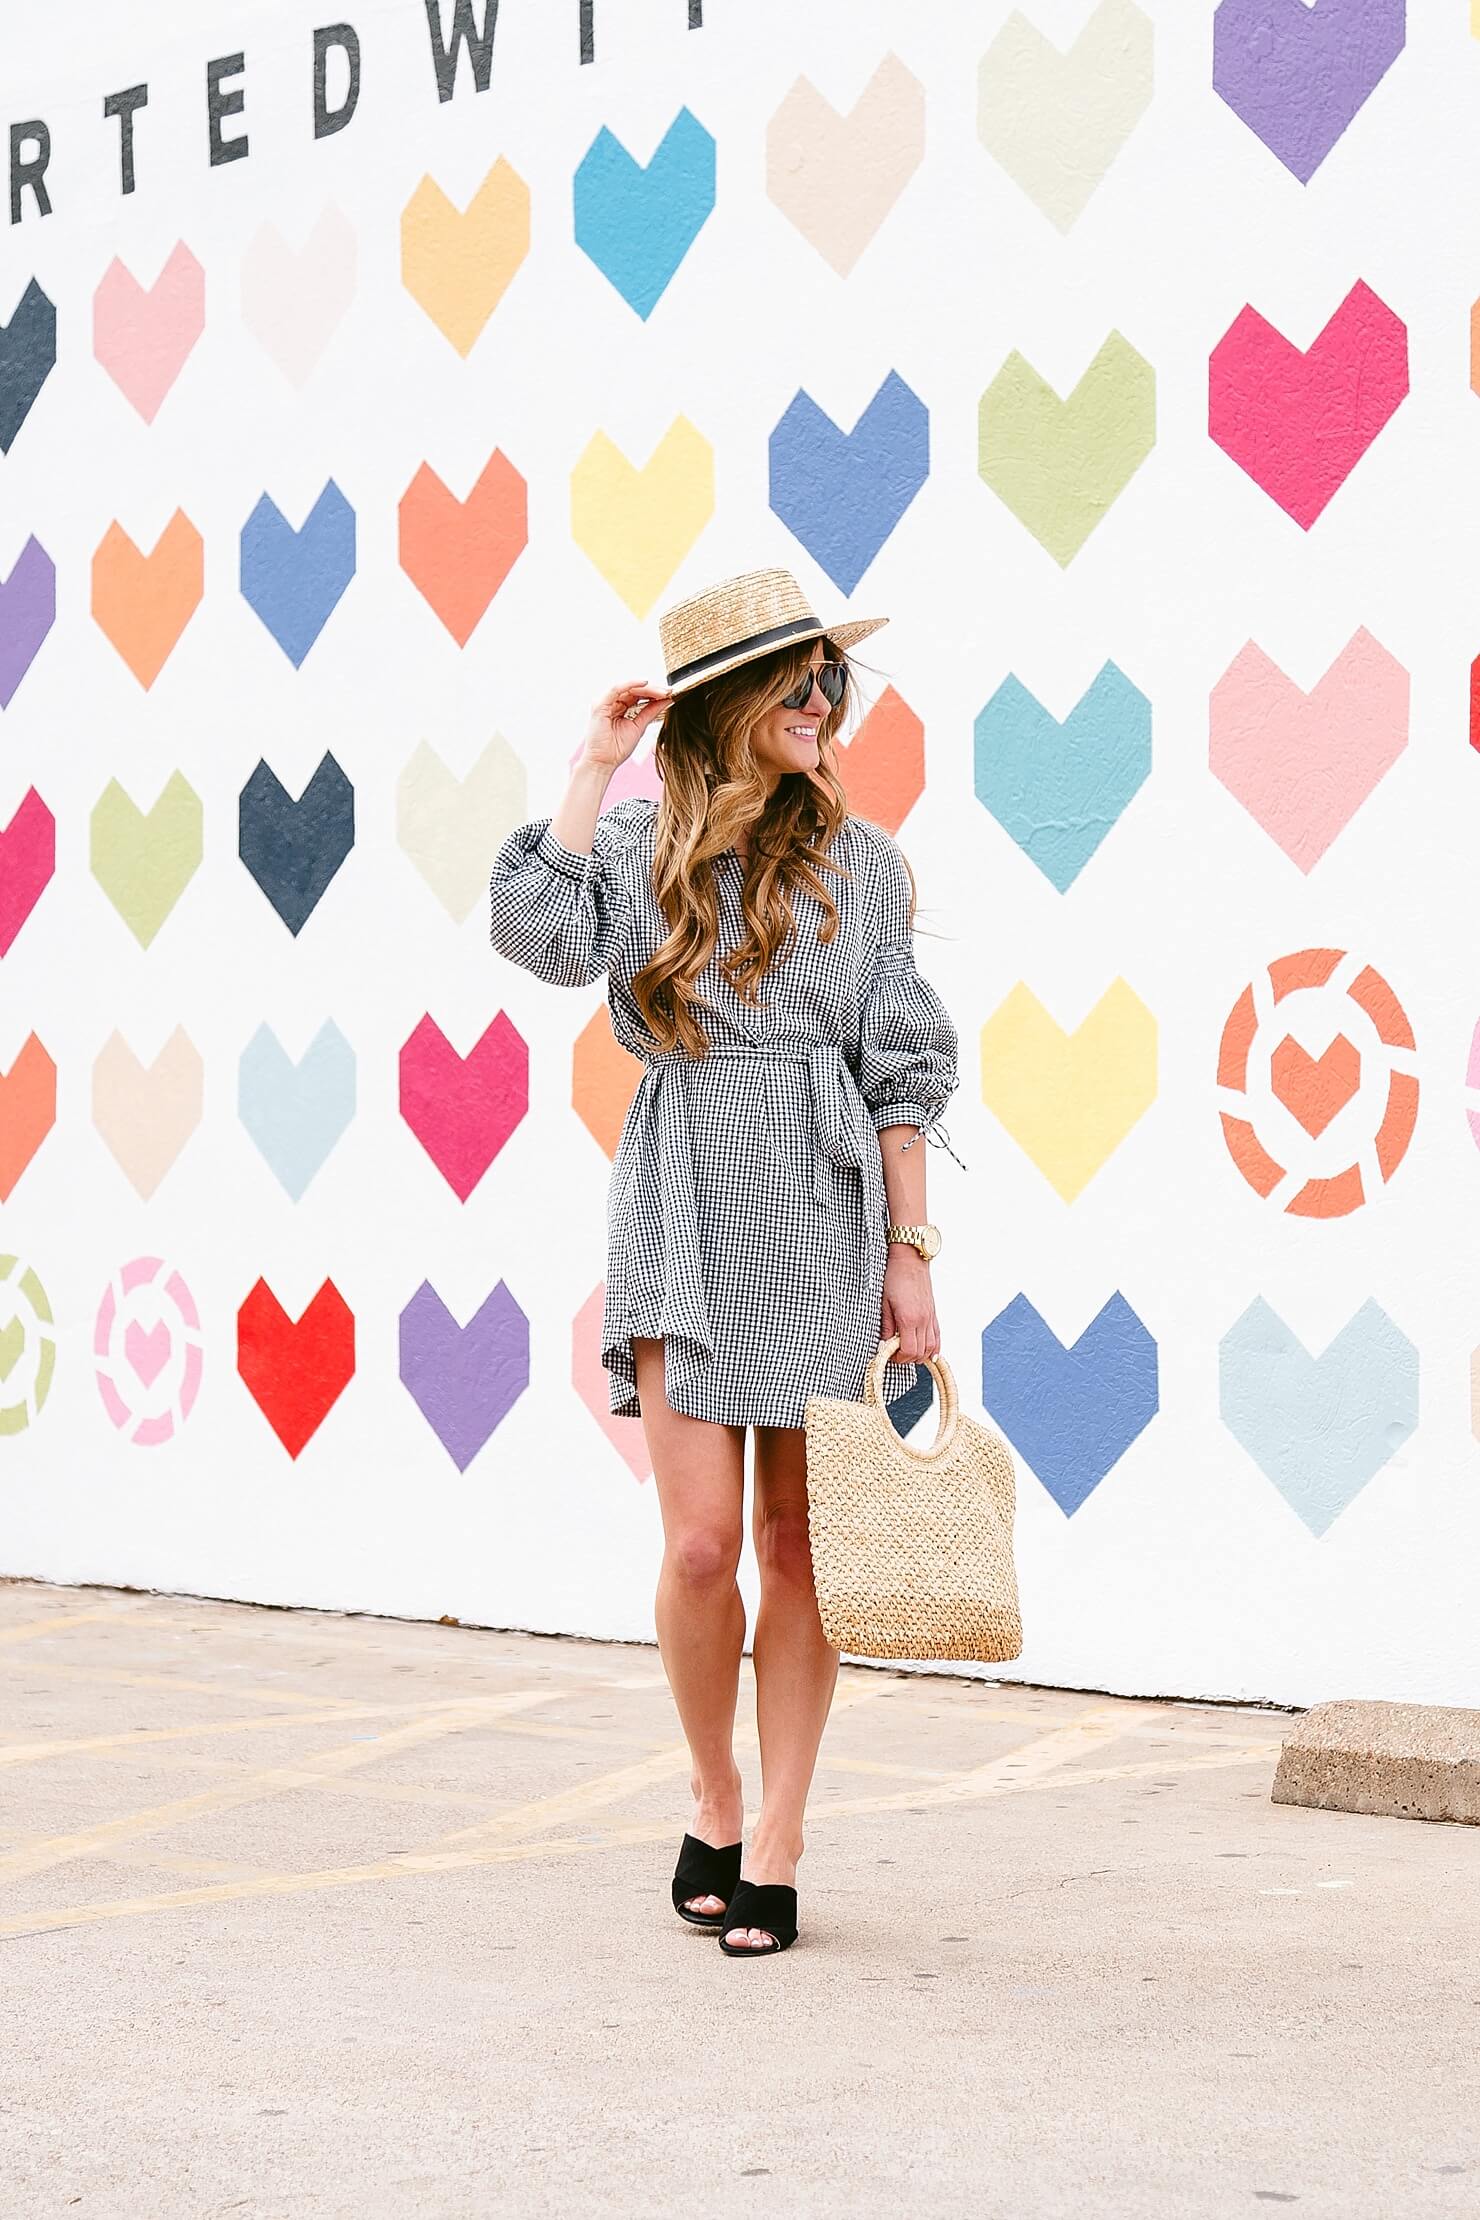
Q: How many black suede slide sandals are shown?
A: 2